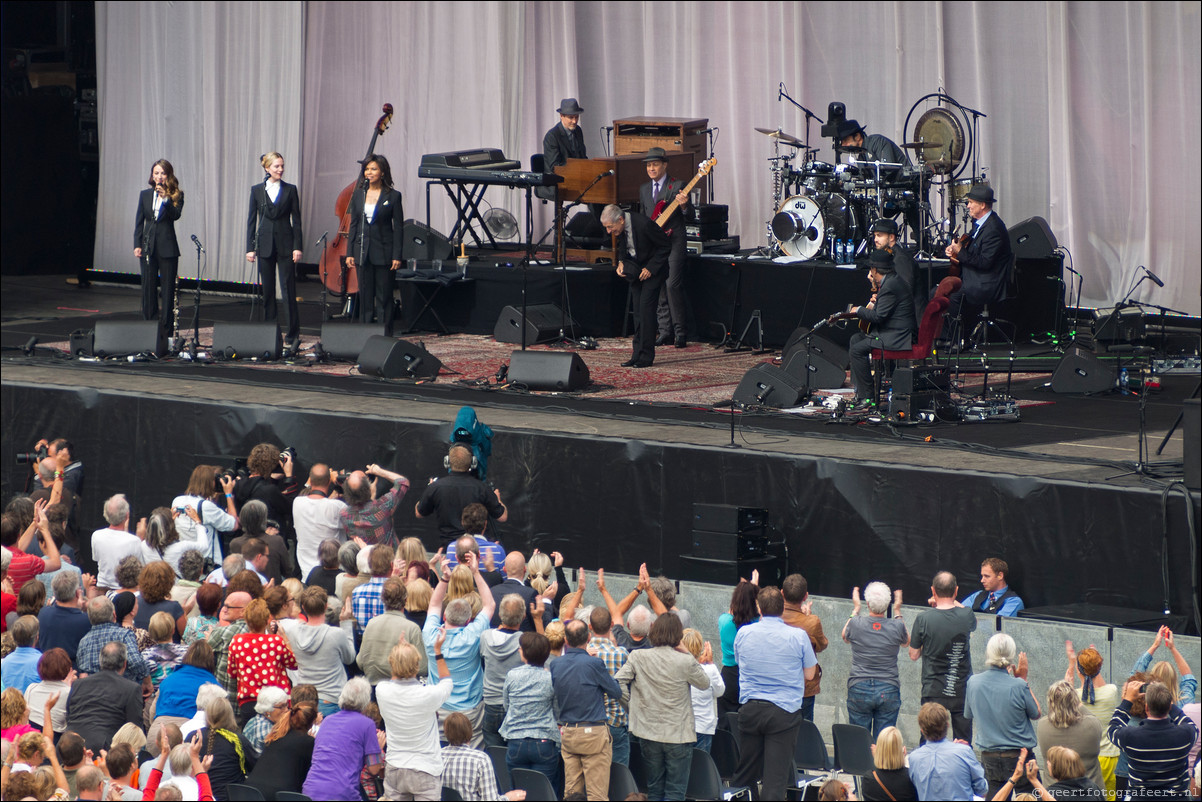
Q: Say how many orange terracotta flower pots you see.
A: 0